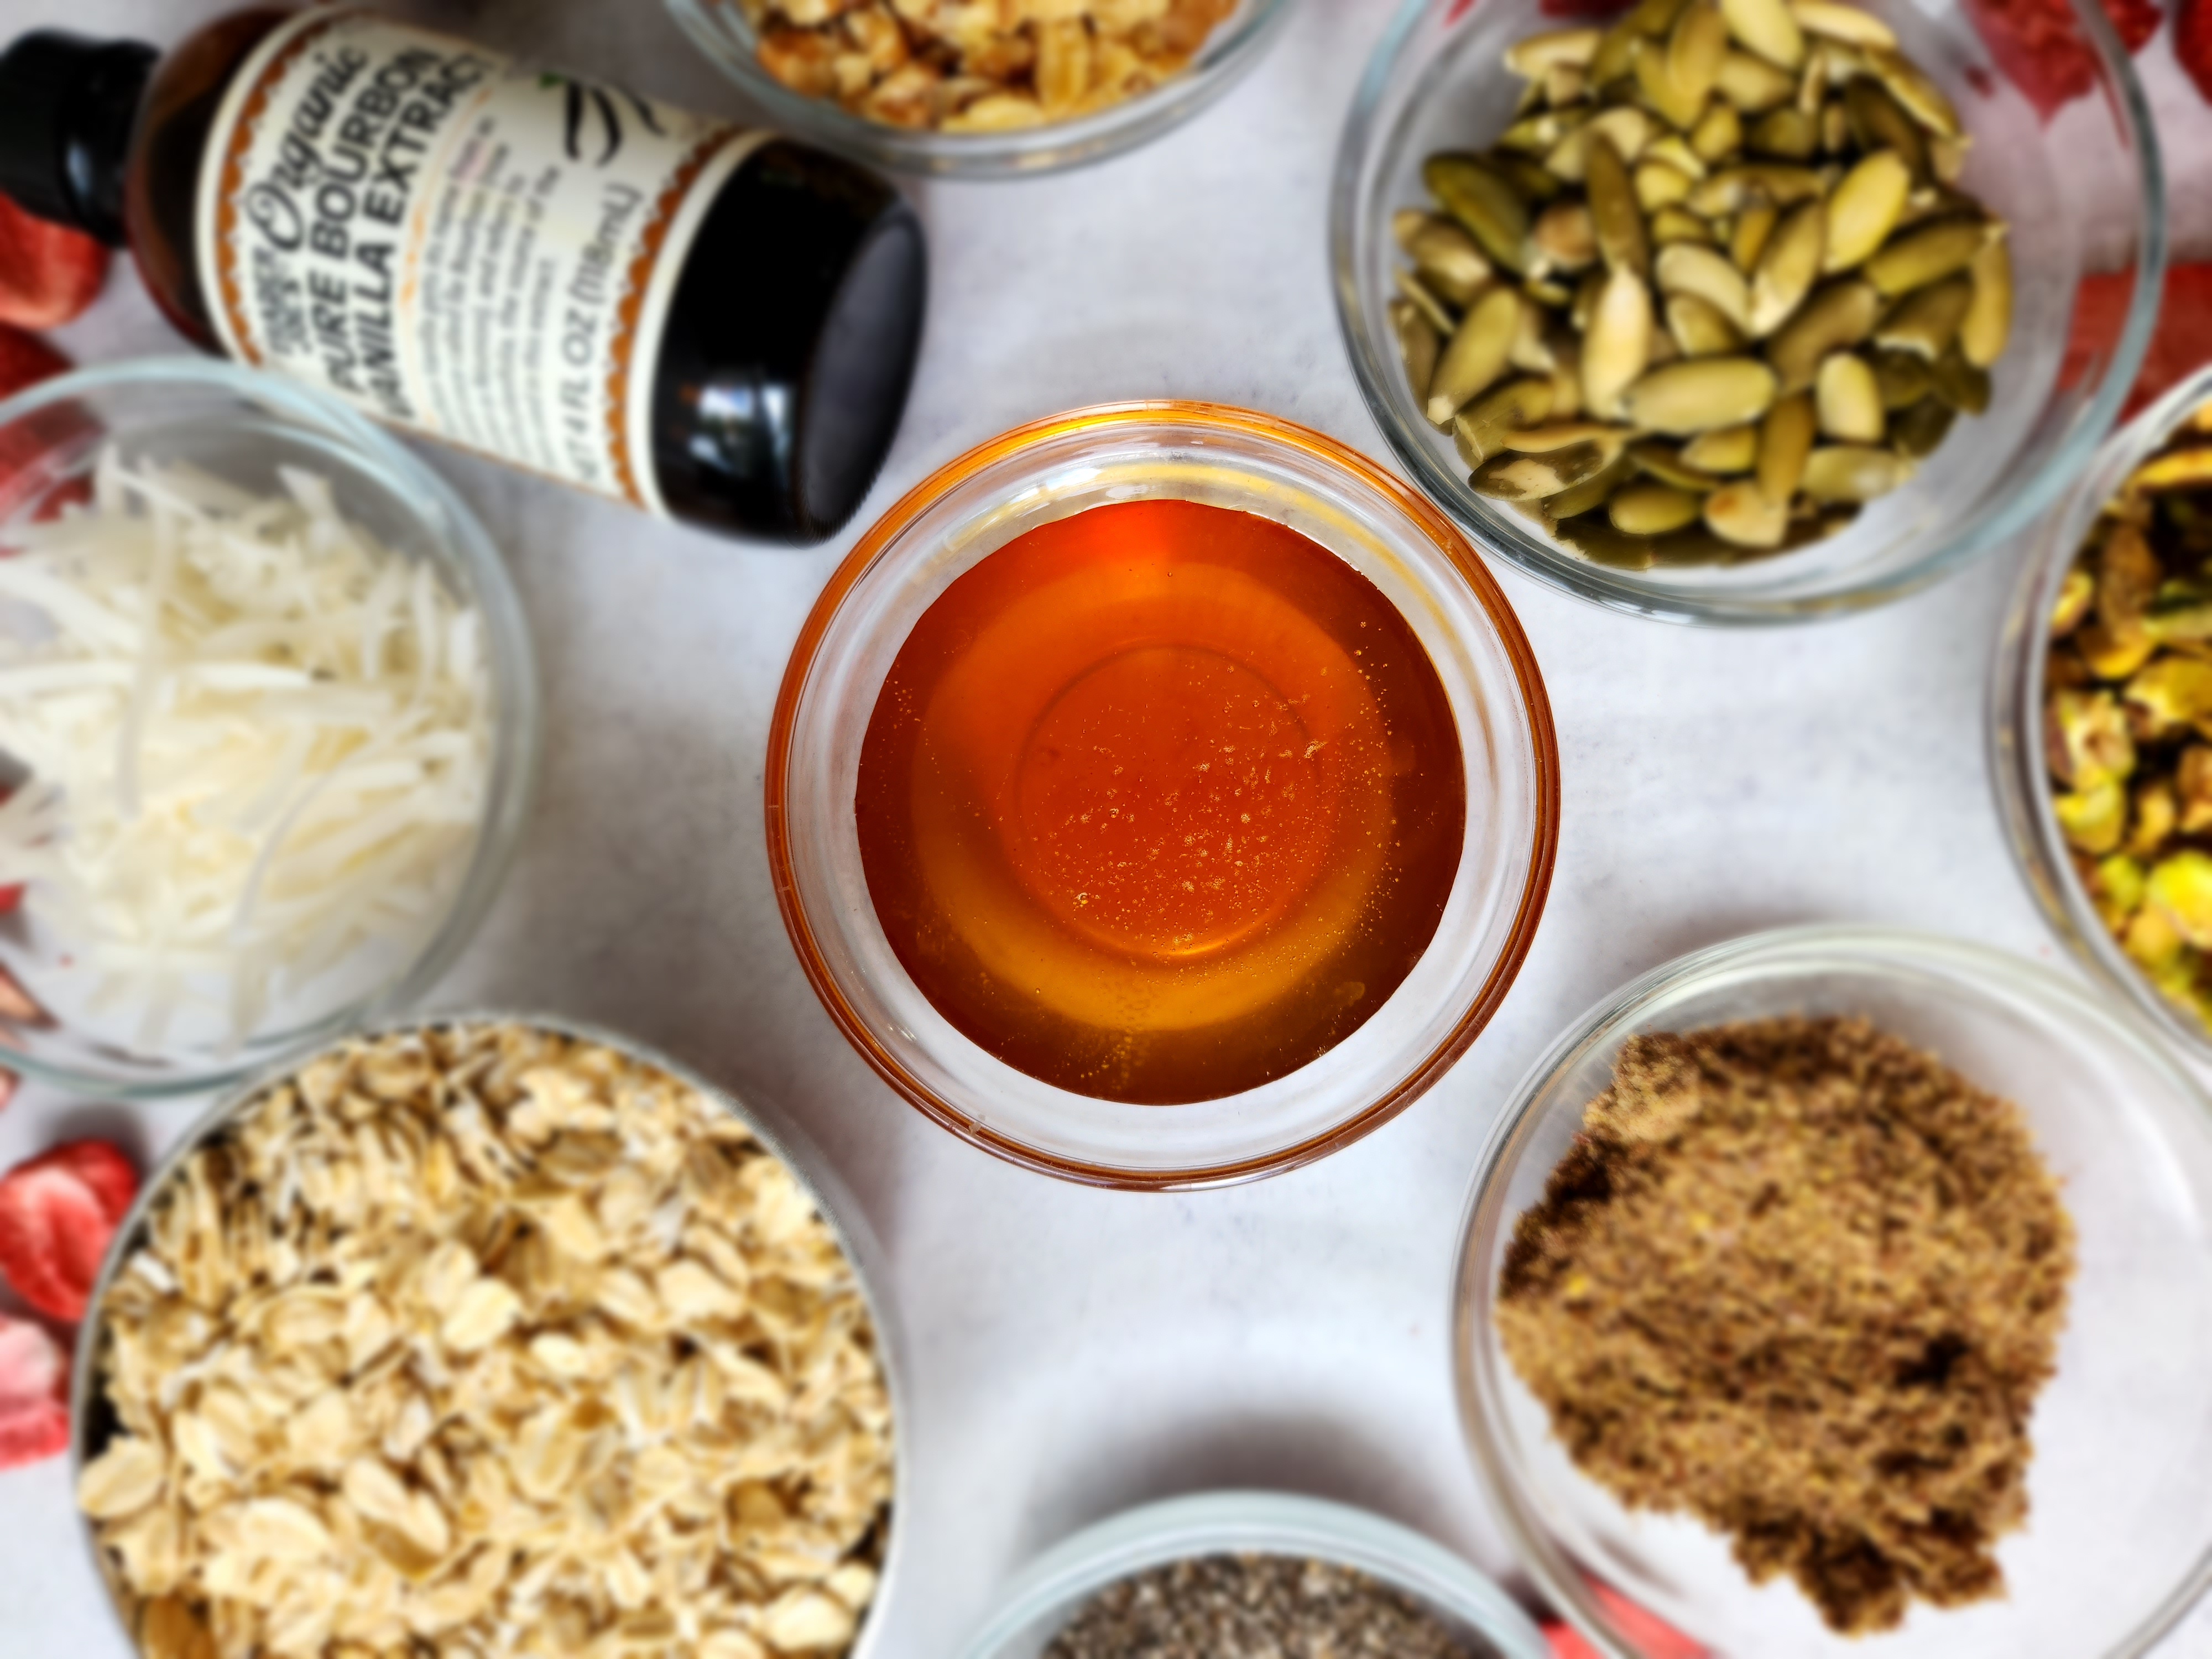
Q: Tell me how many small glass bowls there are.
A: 7